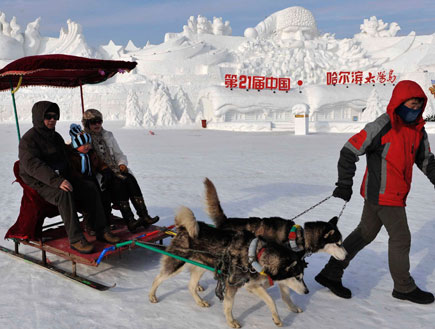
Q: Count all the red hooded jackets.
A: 1